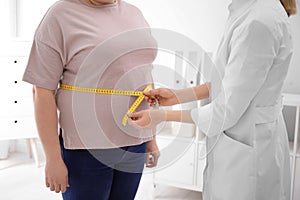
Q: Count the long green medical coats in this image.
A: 0